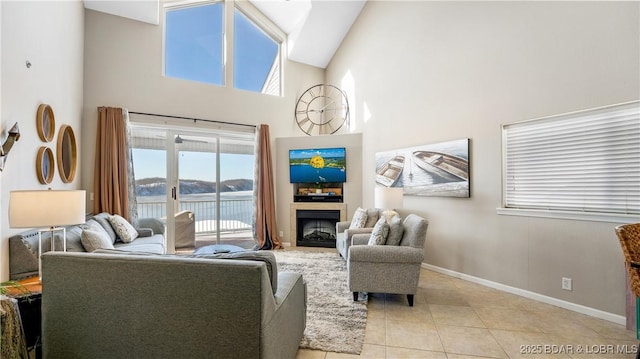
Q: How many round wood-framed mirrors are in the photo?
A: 3